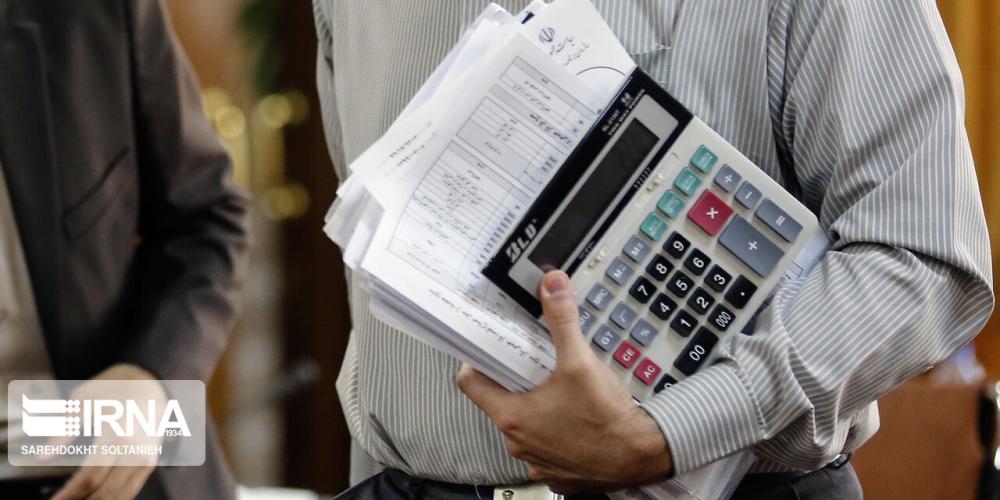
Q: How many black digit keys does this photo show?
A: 12